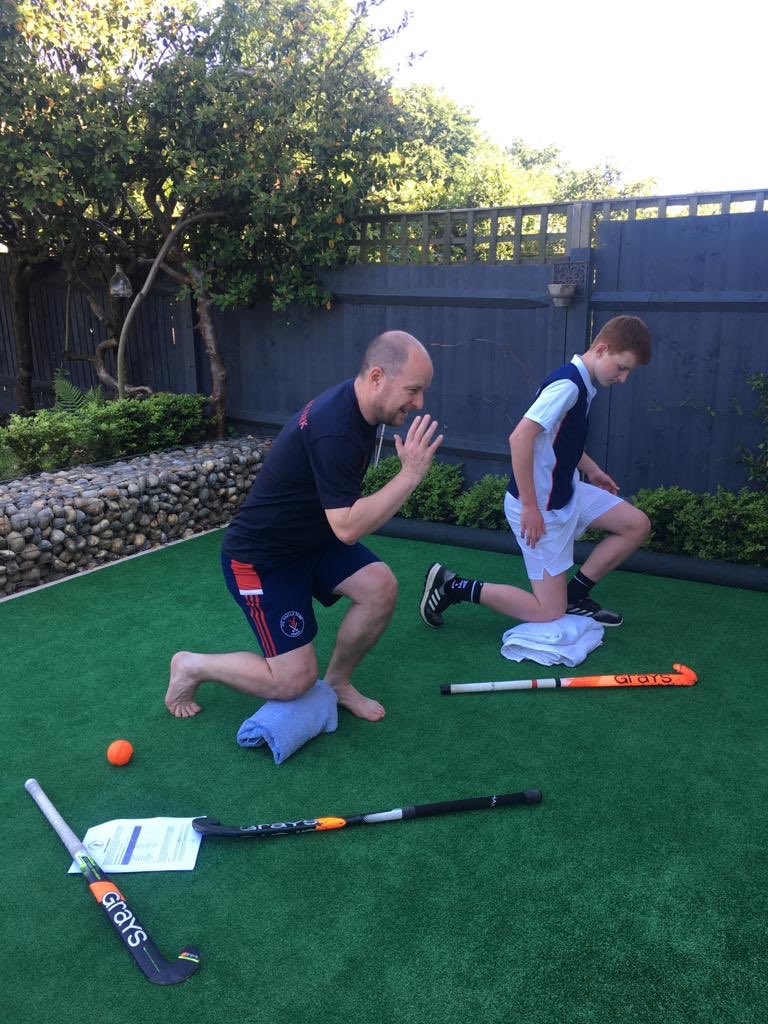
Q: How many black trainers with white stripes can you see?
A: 2